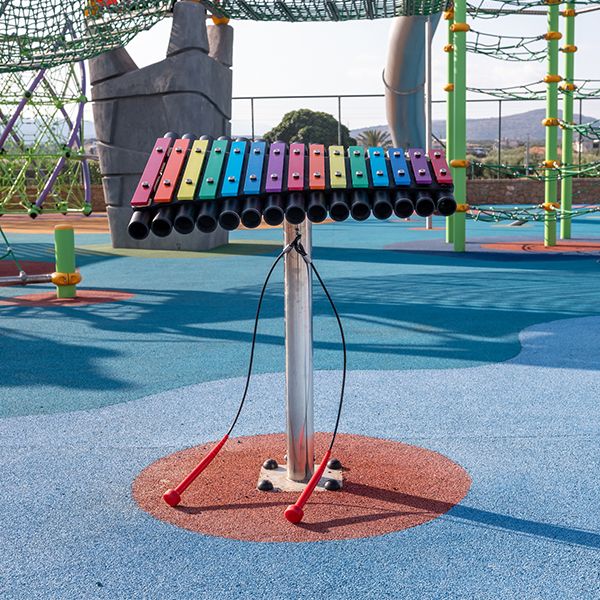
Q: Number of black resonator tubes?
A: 15